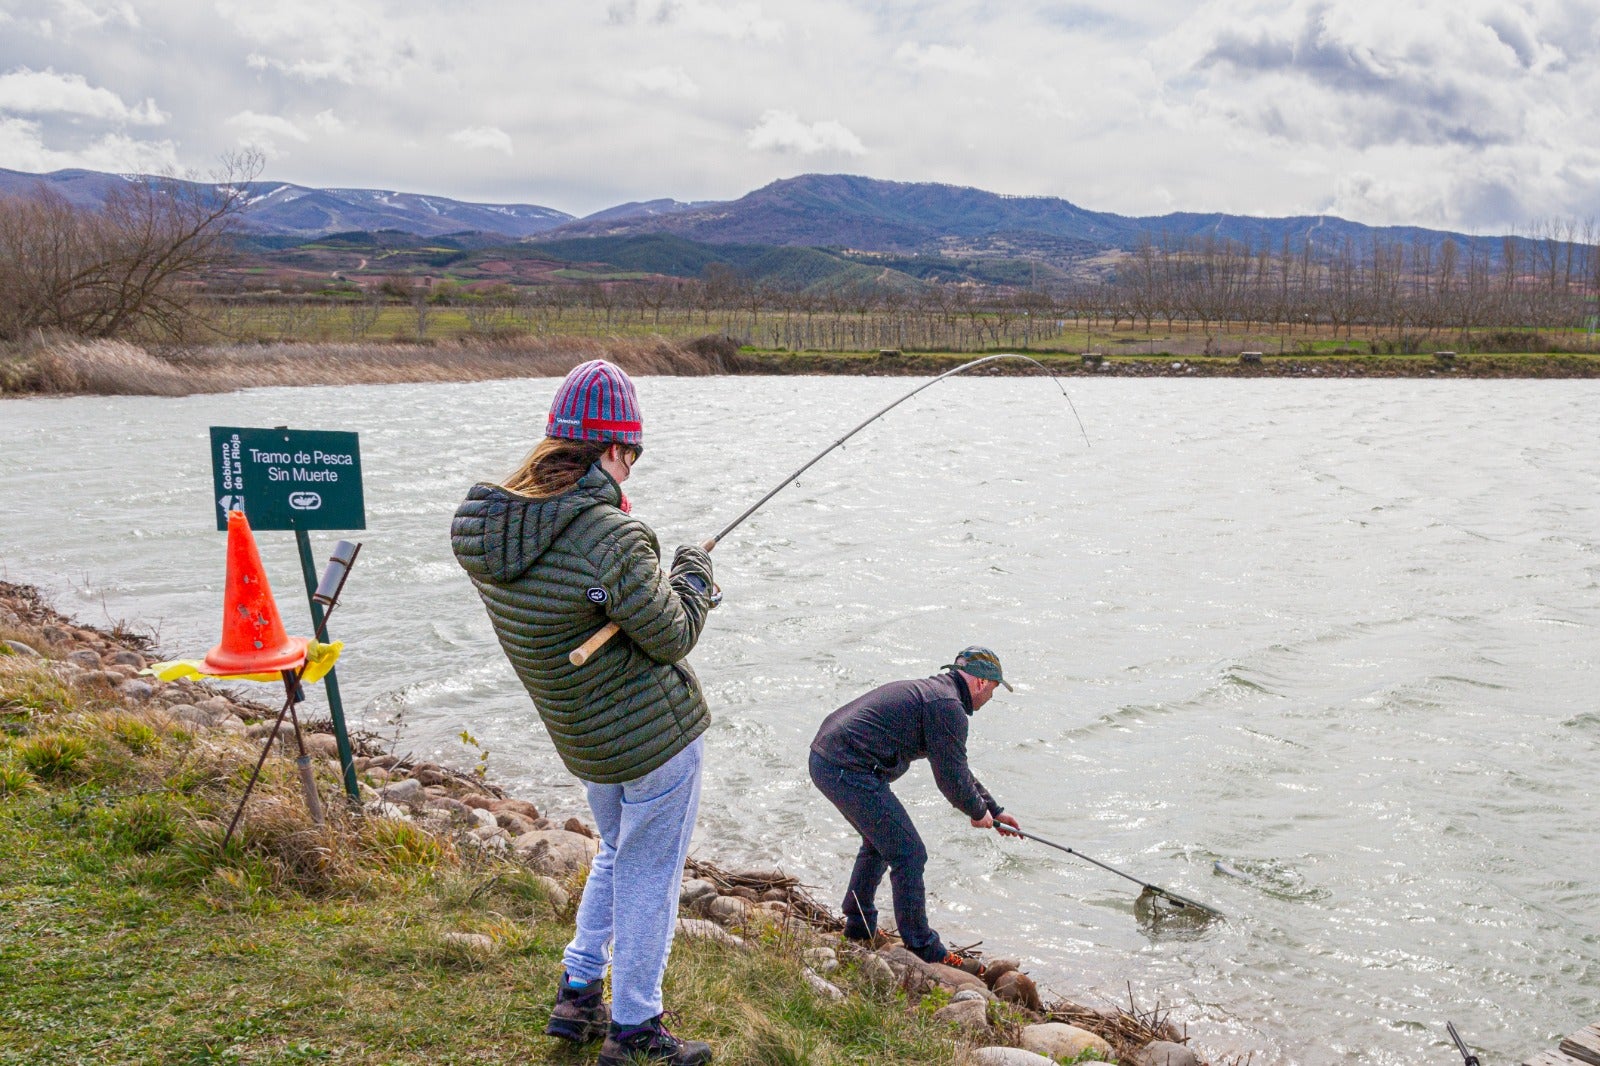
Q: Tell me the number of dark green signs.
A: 1